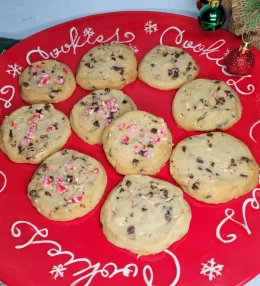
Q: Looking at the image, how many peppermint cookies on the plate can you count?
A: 5